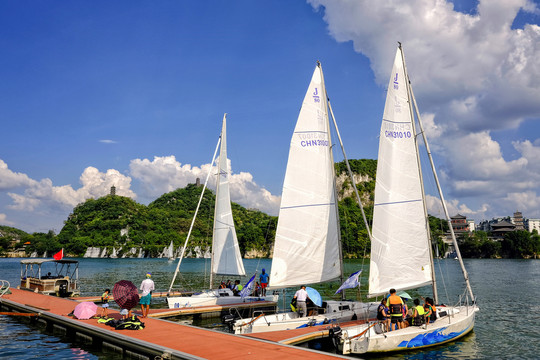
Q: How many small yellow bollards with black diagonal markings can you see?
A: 0